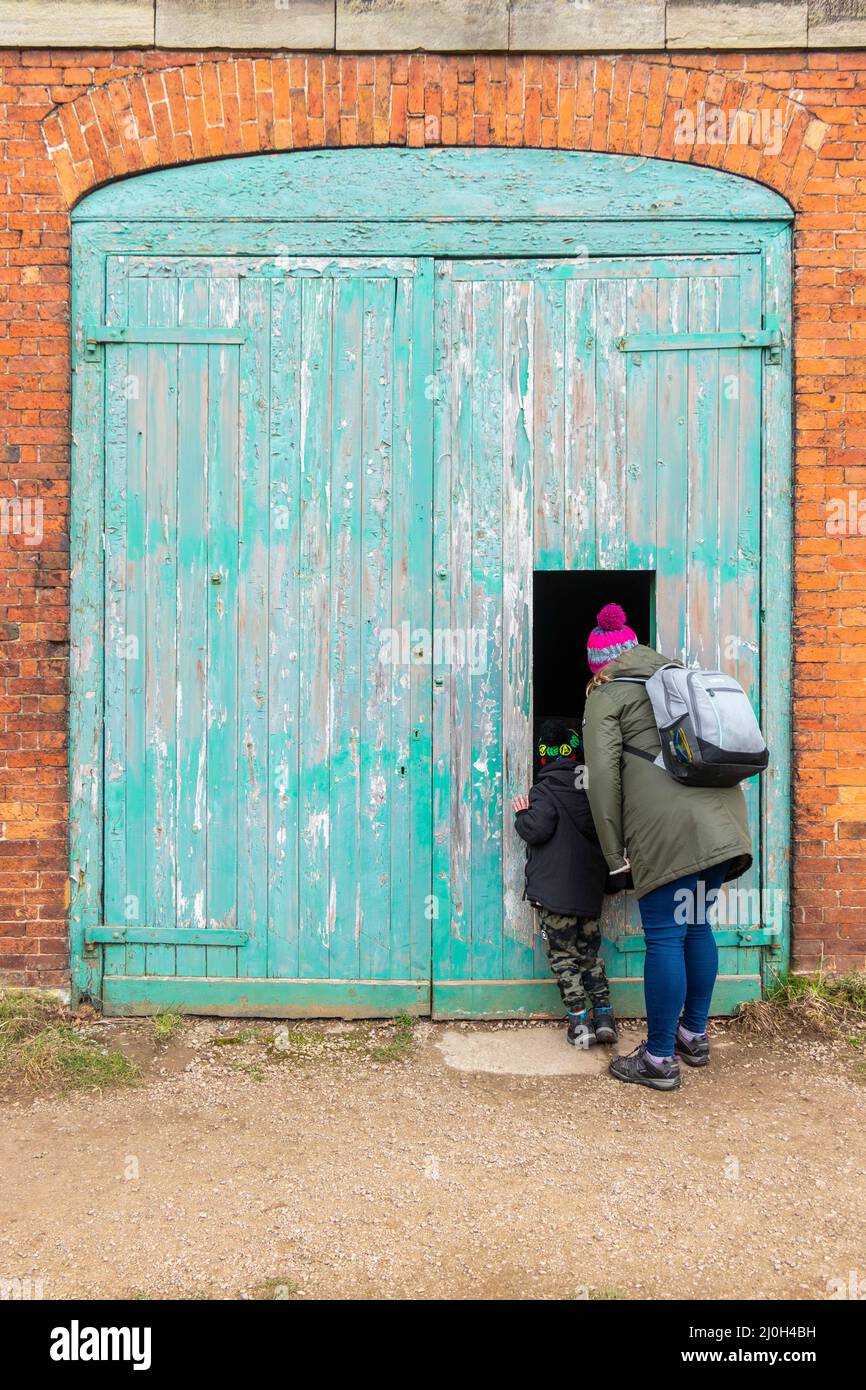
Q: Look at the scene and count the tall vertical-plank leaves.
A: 2